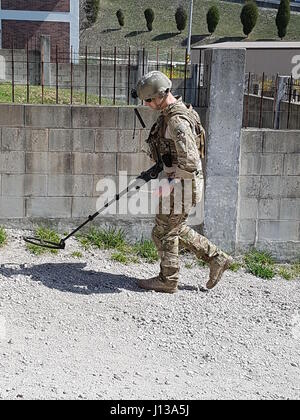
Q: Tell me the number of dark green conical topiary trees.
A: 6